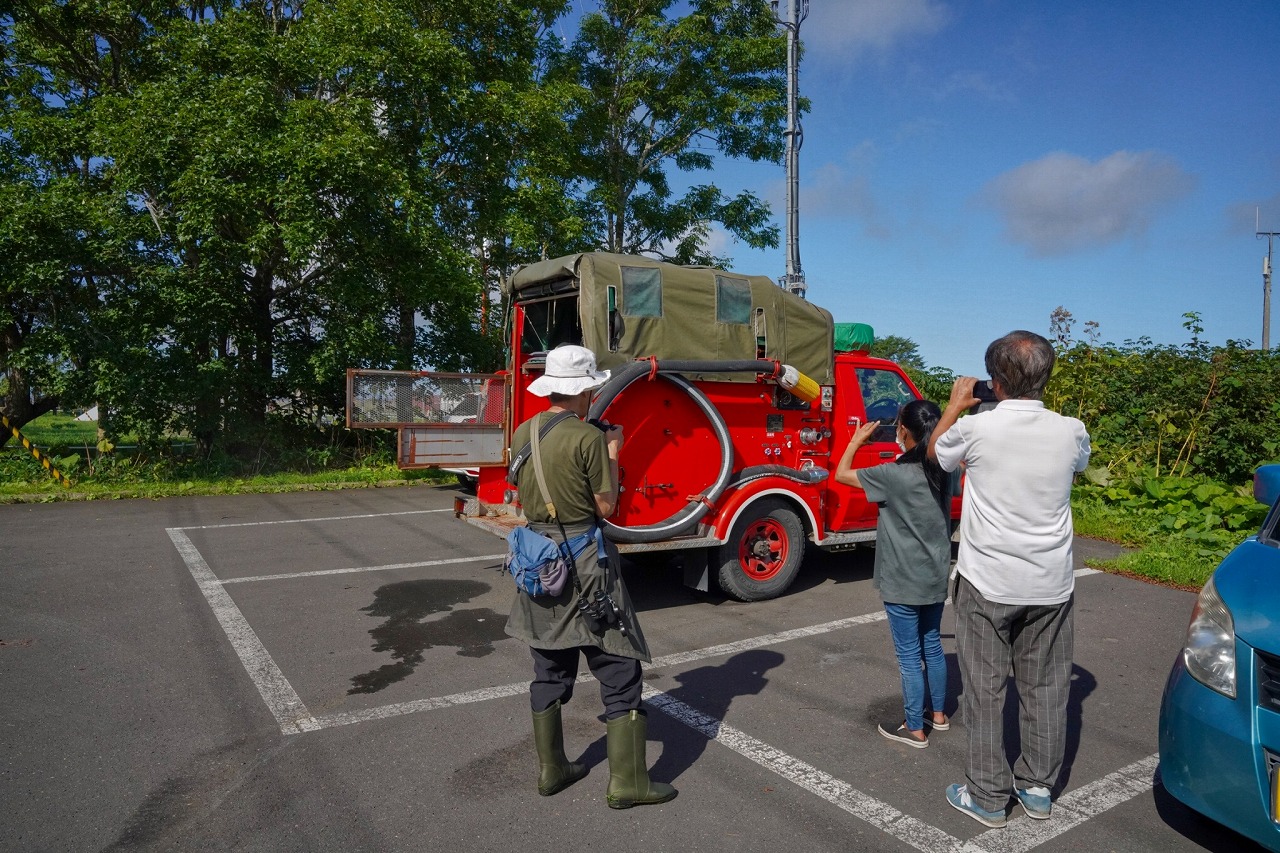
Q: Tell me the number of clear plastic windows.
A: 2